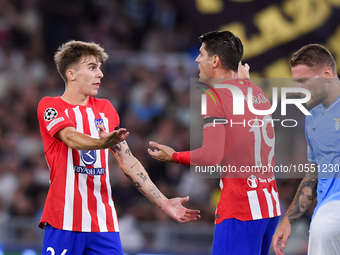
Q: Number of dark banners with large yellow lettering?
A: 1